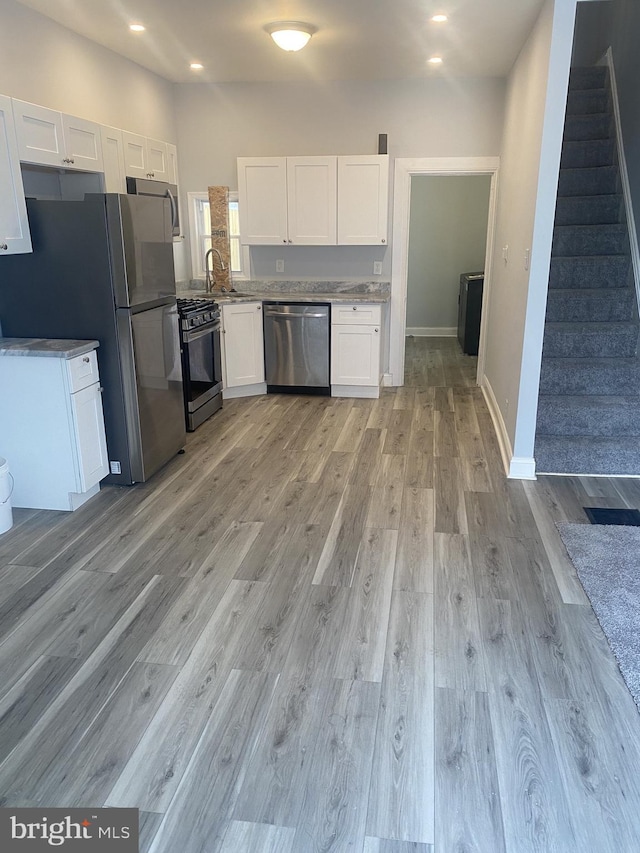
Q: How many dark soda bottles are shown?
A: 0